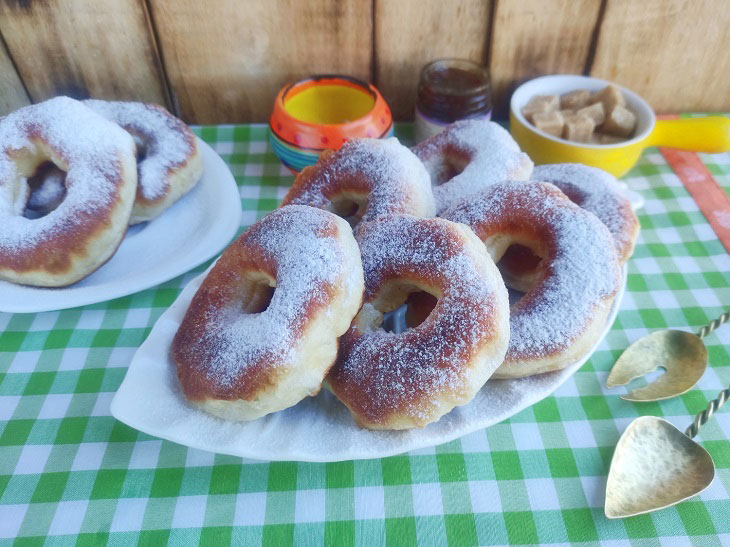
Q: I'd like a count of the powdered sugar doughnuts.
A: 8